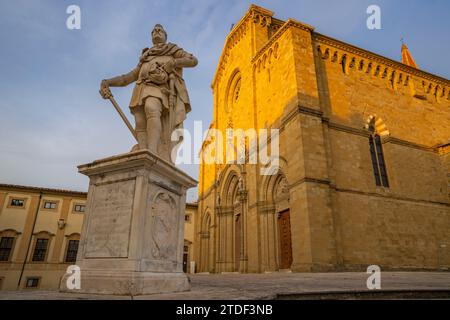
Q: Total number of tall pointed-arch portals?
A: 3